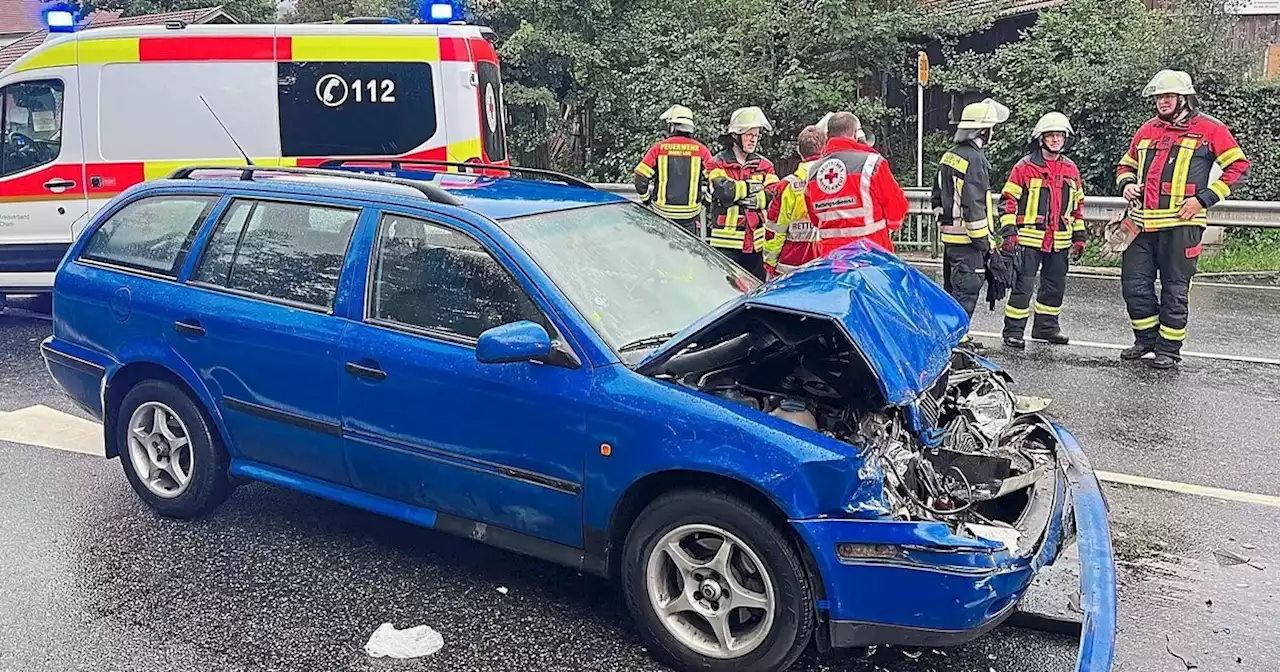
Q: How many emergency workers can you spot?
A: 8